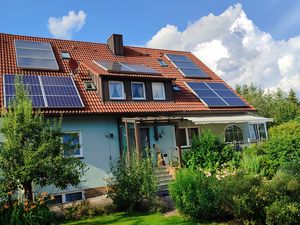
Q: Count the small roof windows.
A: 4